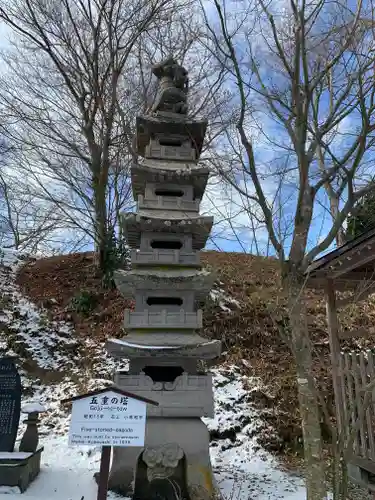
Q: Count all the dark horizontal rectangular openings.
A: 5